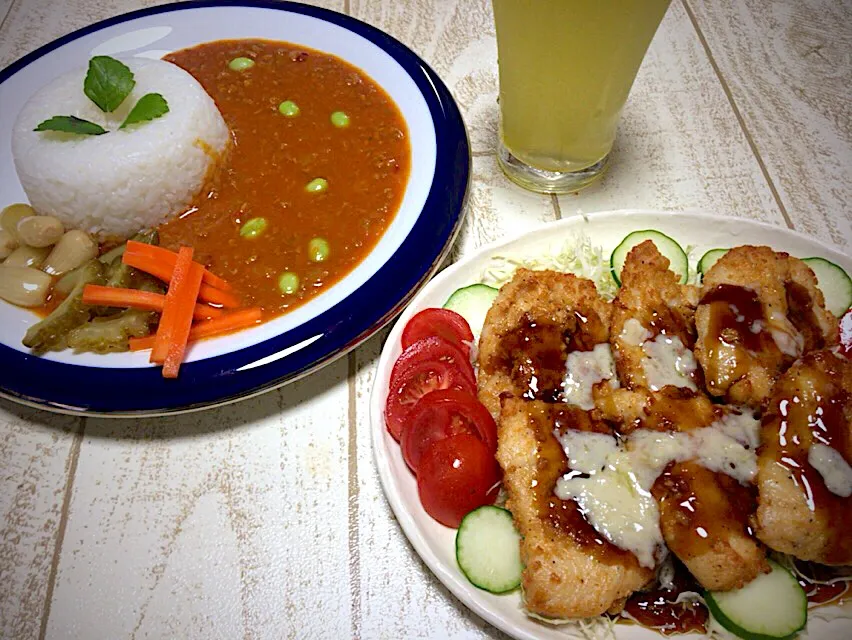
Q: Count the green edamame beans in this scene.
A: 7